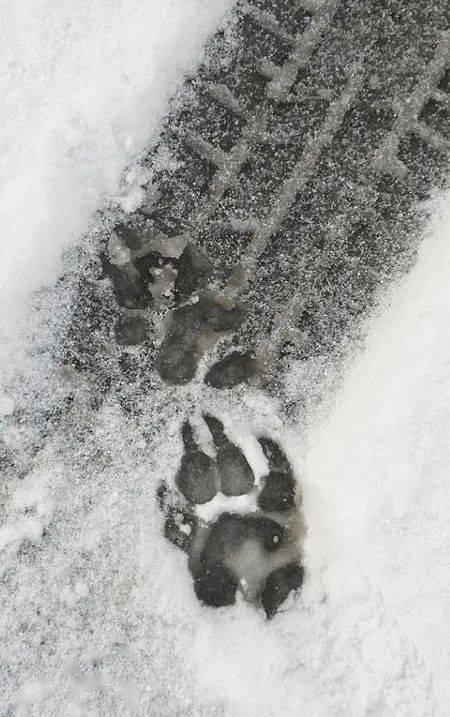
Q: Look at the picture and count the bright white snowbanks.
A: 2